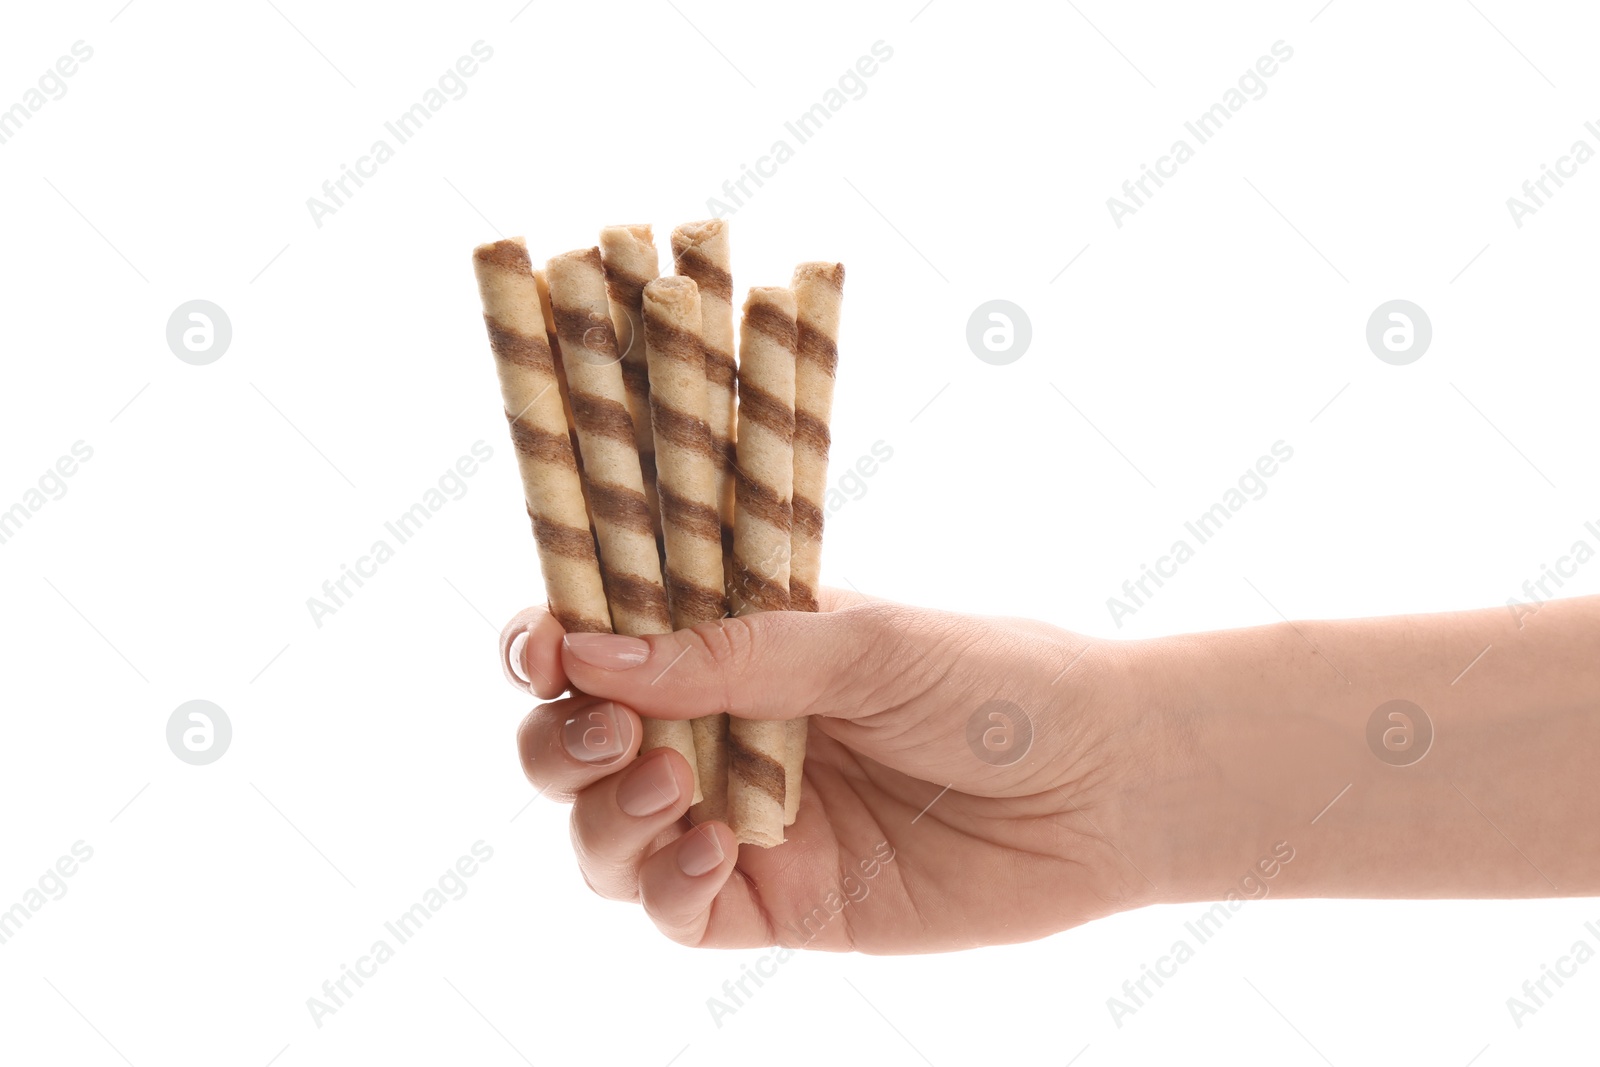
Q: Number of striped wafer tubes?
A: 8